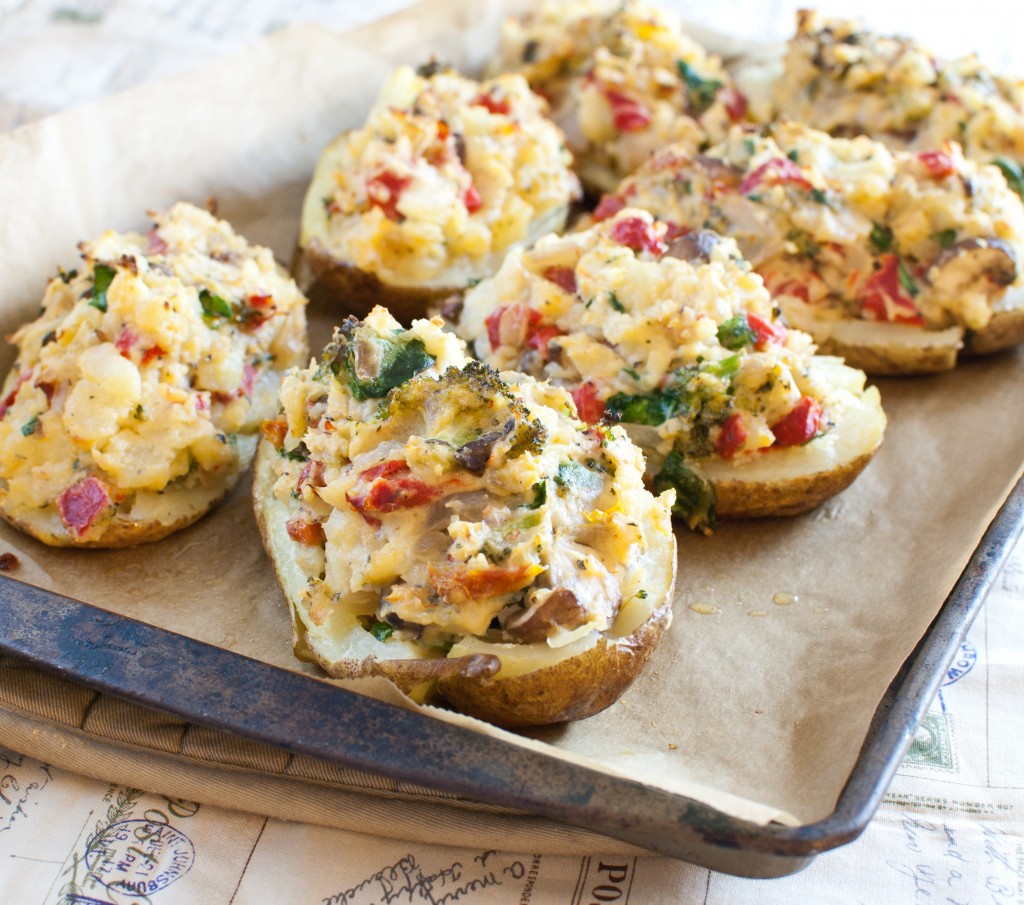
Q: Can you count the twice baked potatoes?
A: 7